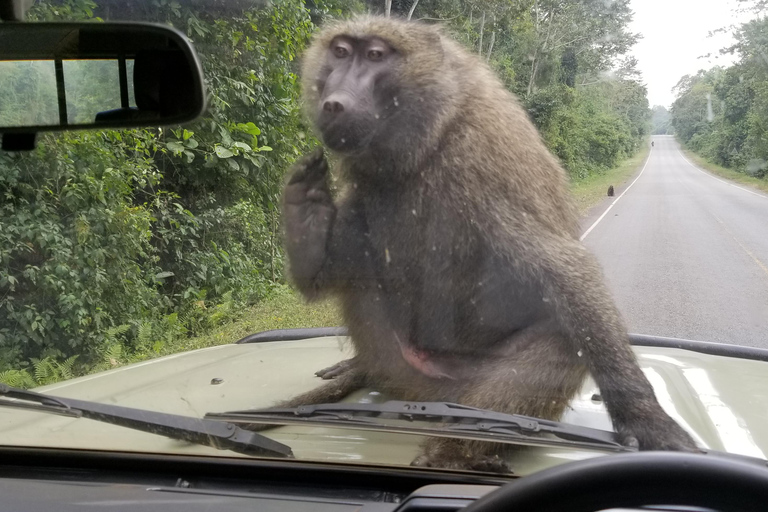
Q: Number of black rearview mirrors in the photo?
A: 1